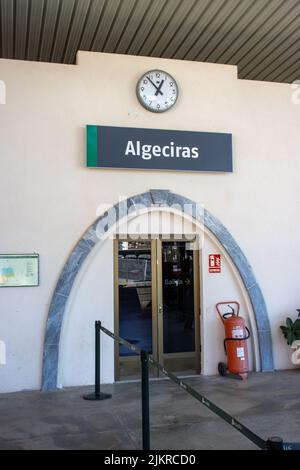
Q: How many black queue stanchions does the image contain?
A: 3